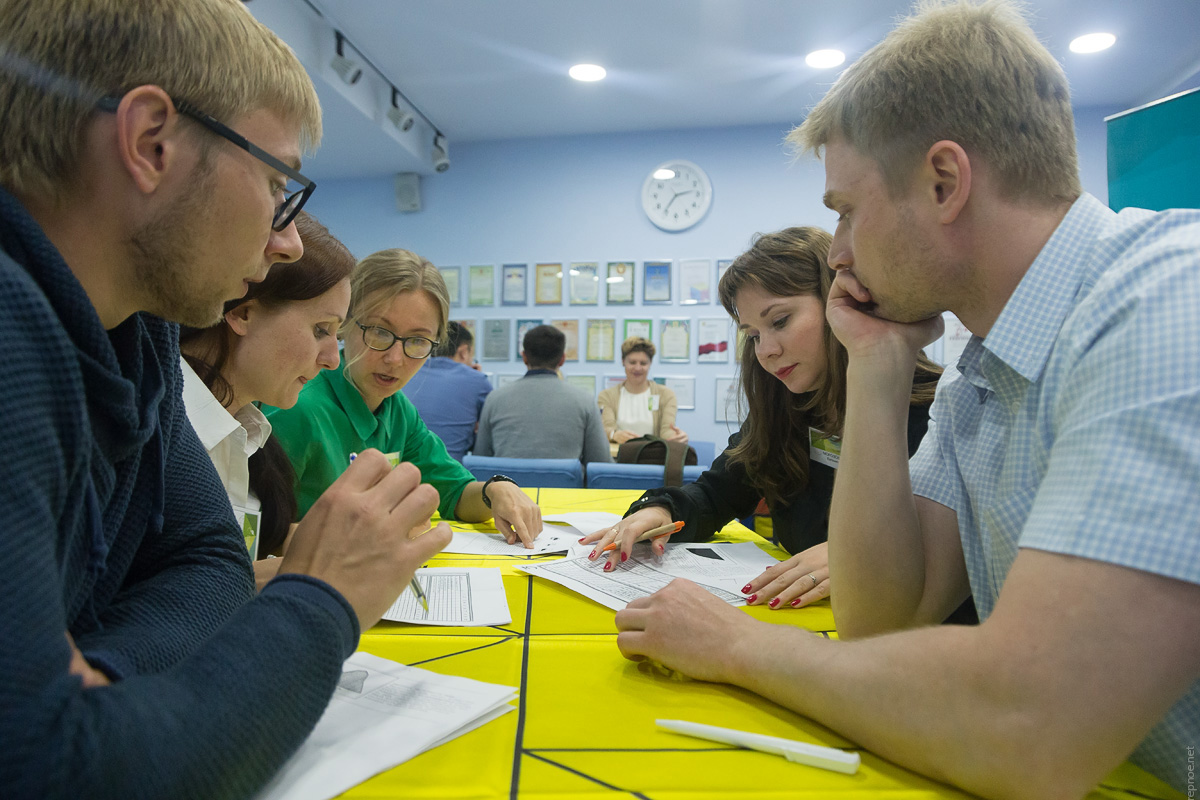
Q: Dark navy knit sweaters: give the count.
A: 1